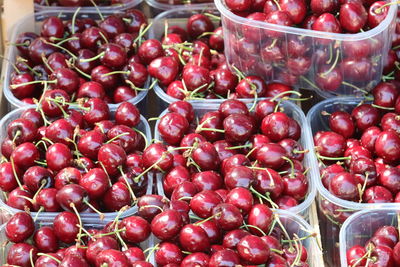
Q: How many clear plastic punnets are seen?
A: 11